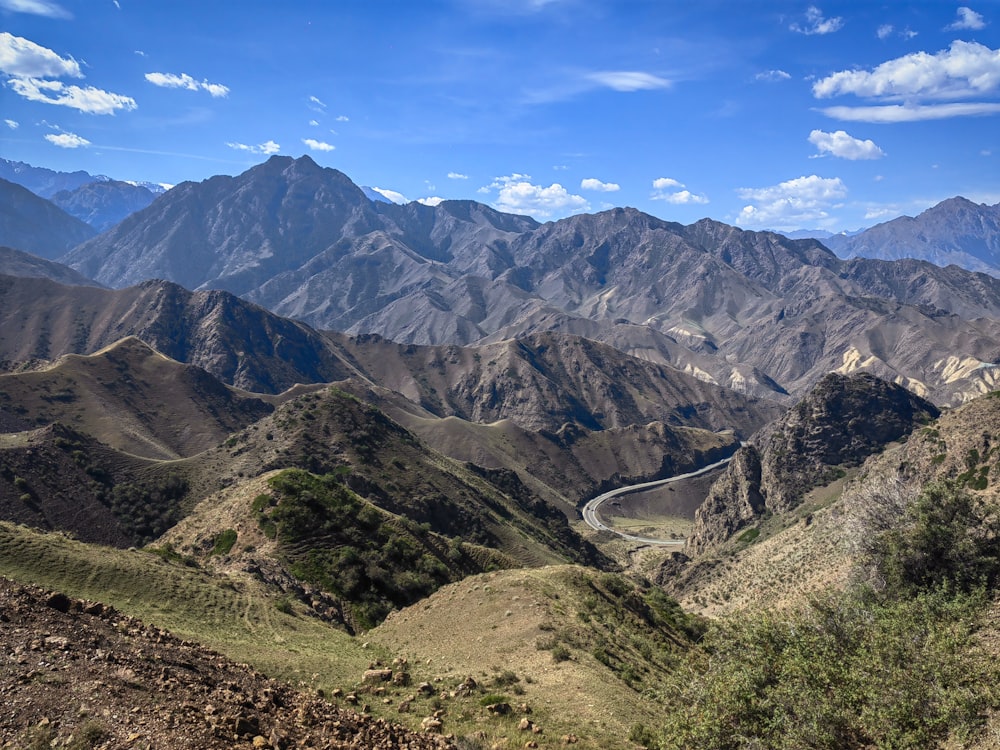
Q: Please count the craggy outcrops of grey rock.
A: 1